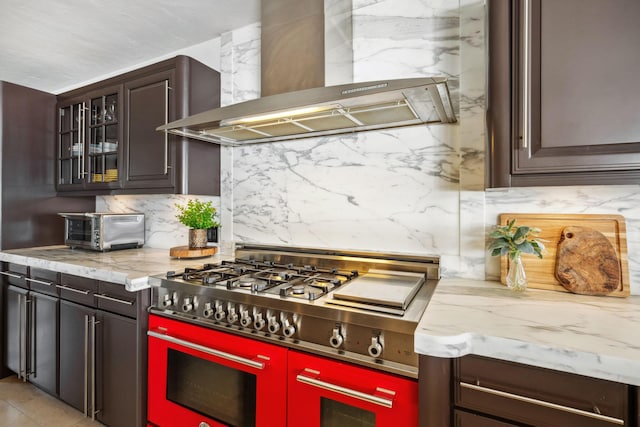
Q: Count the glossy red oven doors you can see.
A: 2